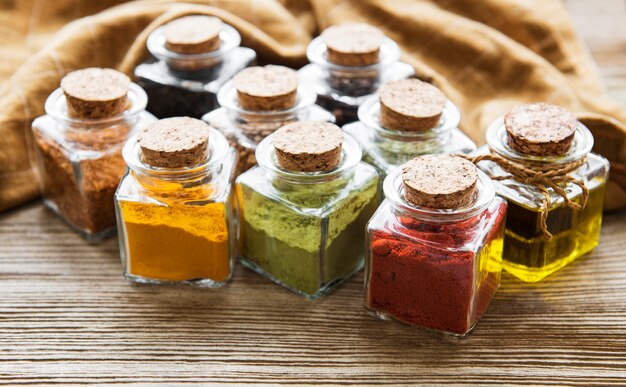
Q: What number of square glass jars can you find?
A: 9